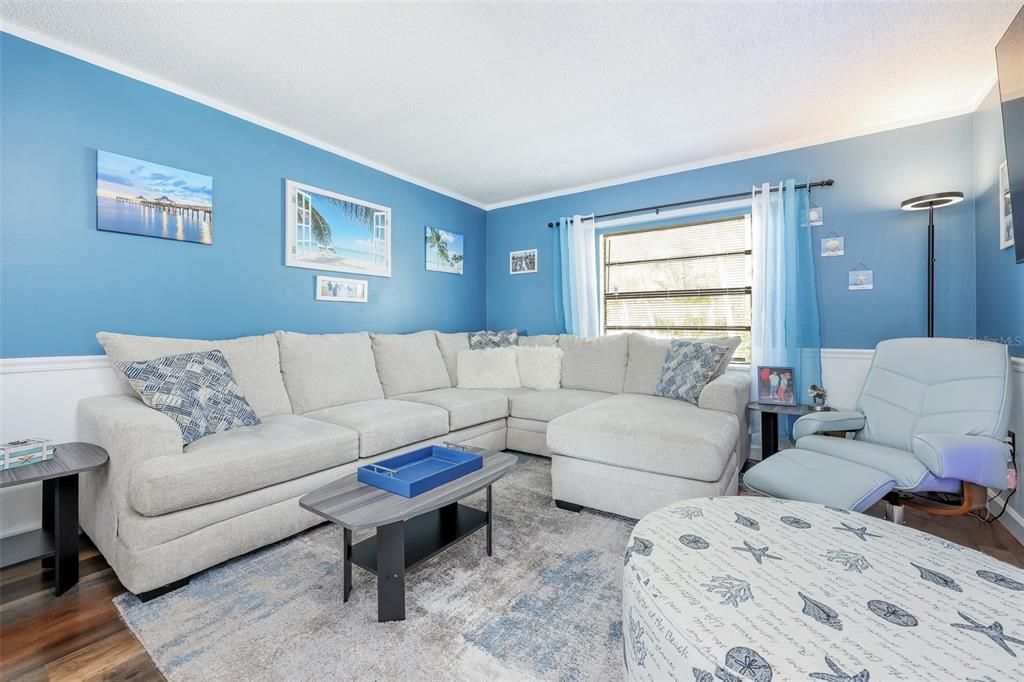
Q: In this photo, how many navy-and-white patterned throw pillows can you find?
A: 3